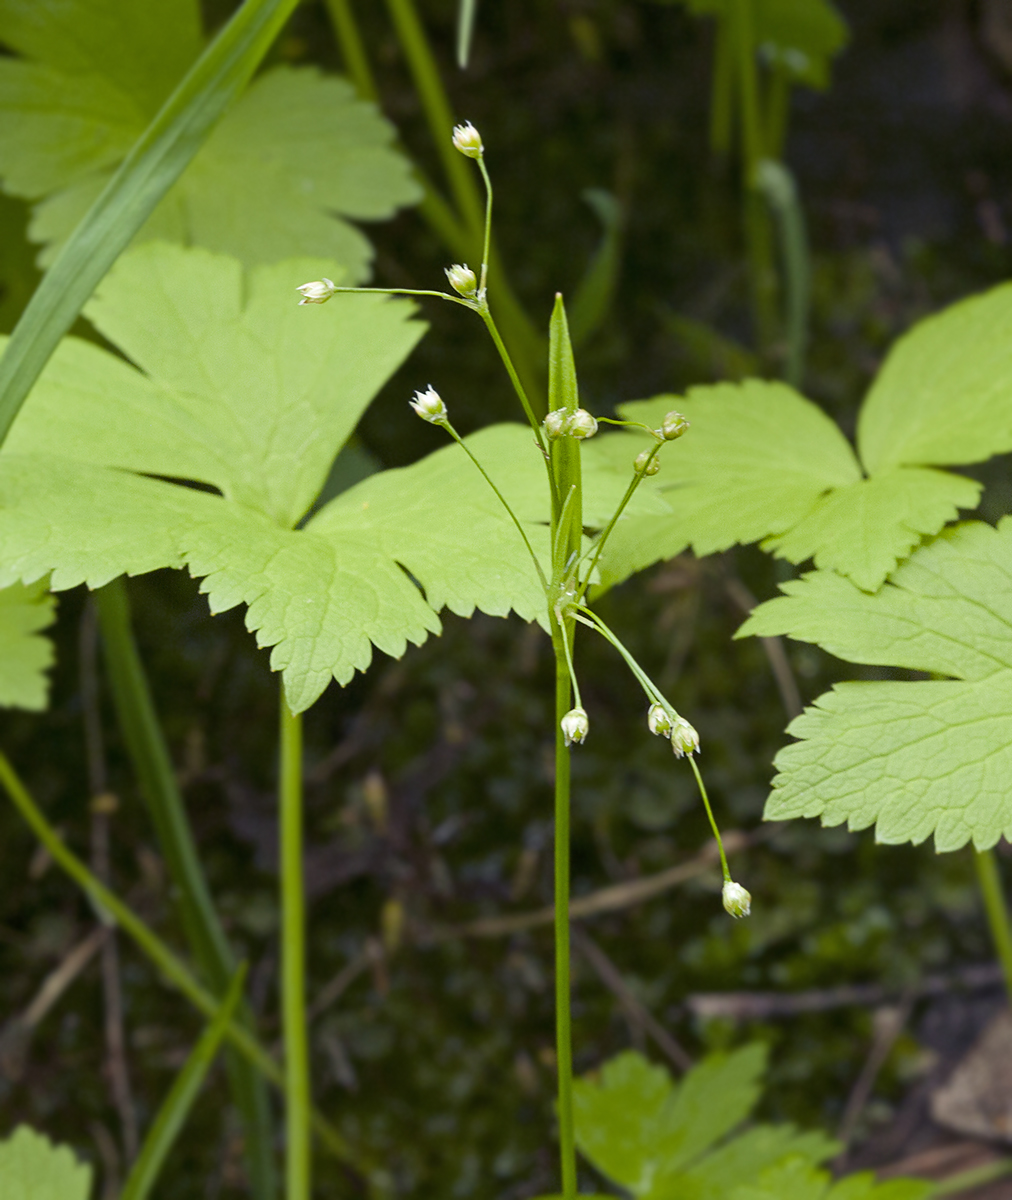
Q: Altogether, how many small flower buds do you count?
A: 12